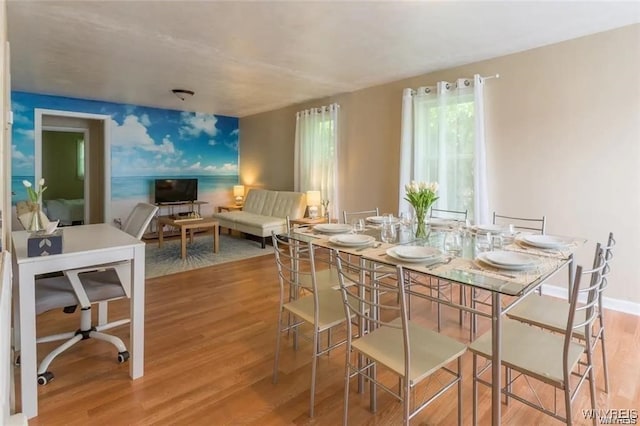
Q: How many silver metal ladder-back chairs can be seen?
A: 8